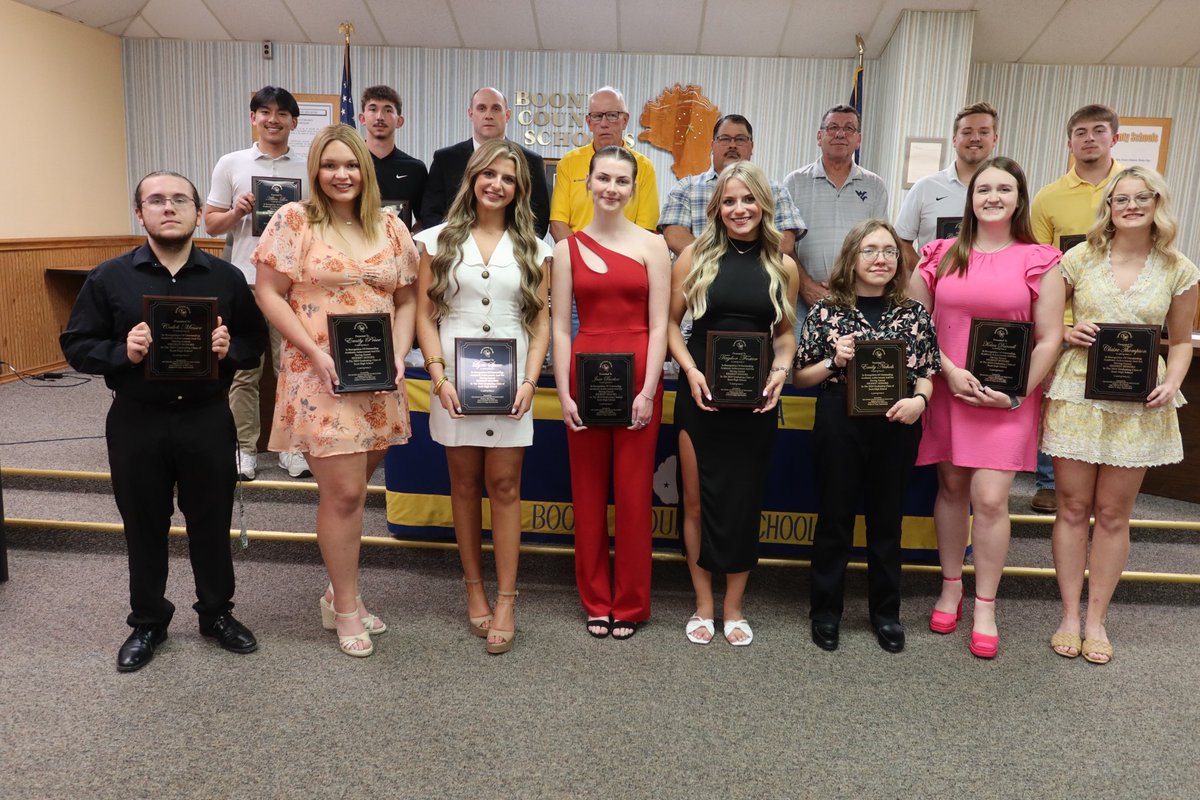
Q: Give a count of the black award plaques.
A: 12